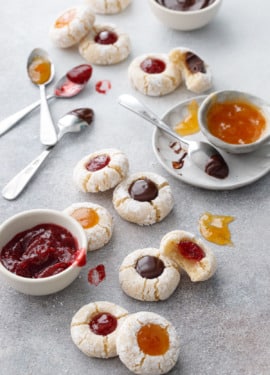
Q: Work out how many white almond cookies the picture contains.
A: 12